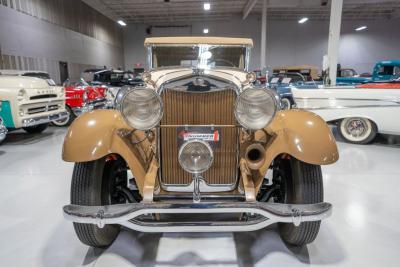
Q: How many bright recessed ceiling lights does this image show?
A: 5